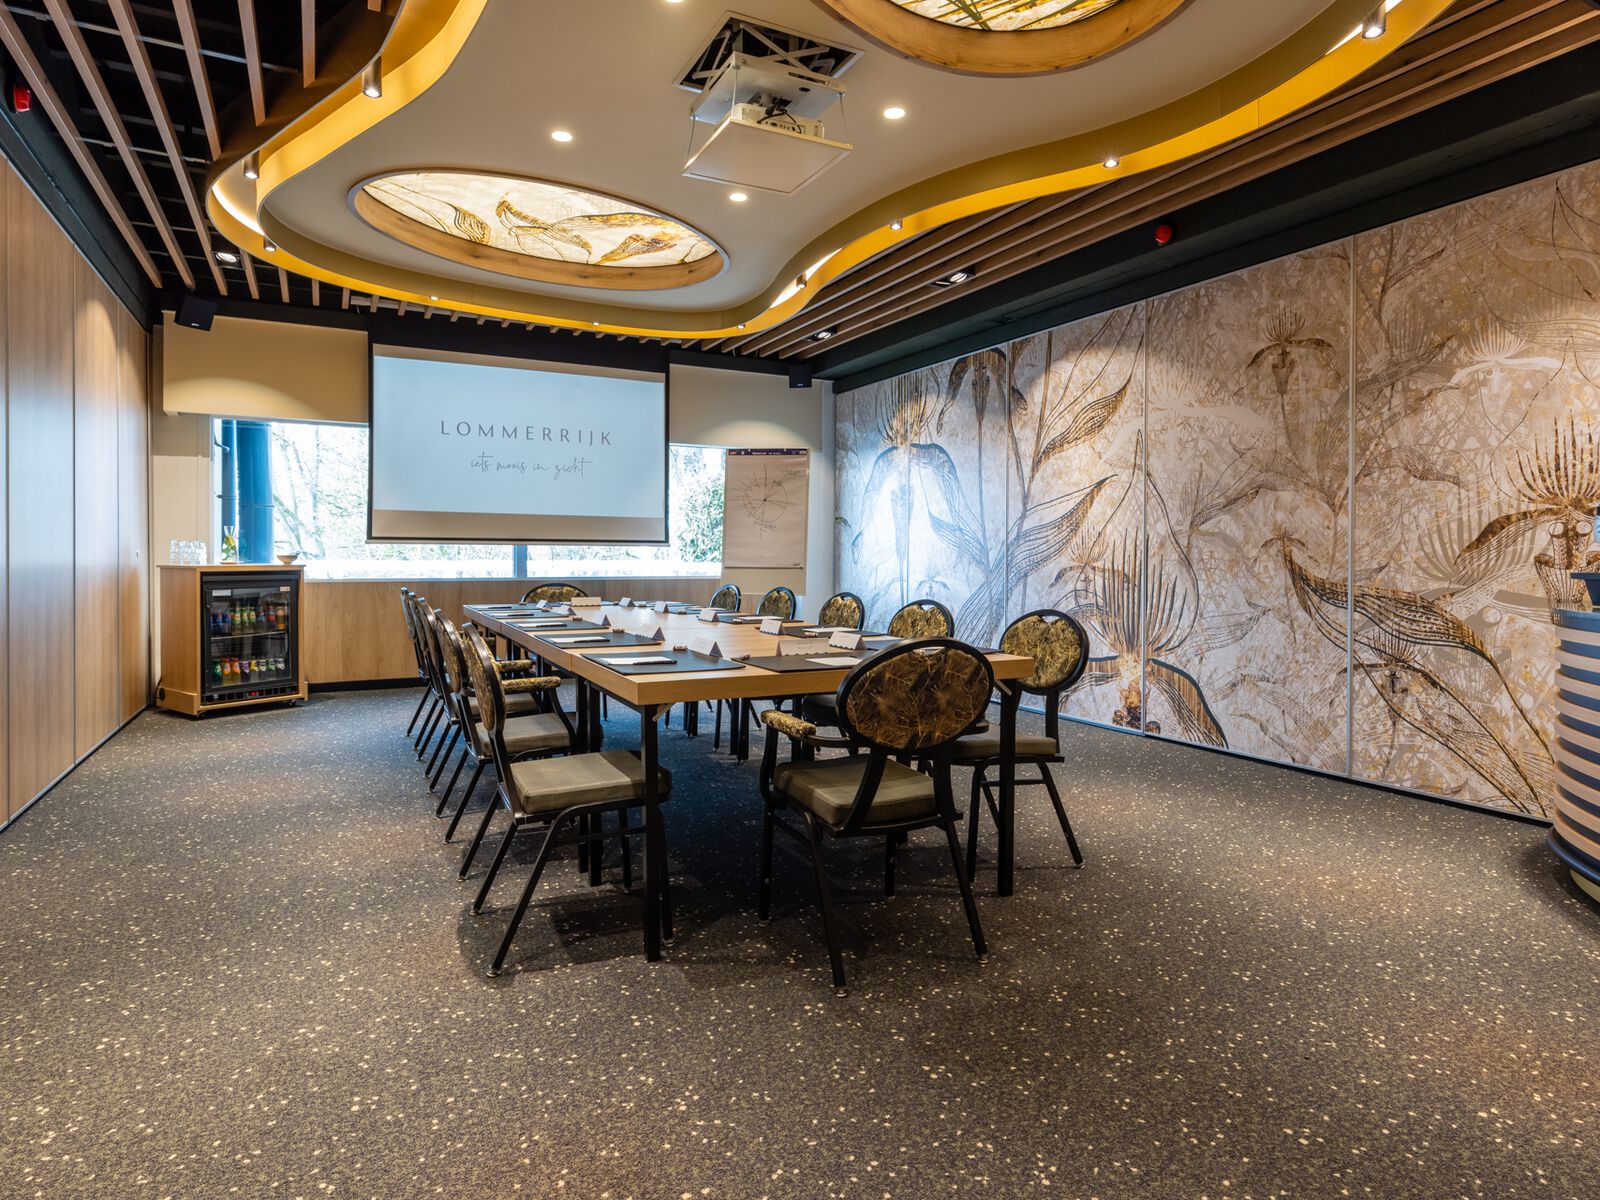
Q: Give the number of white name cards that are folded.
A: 12